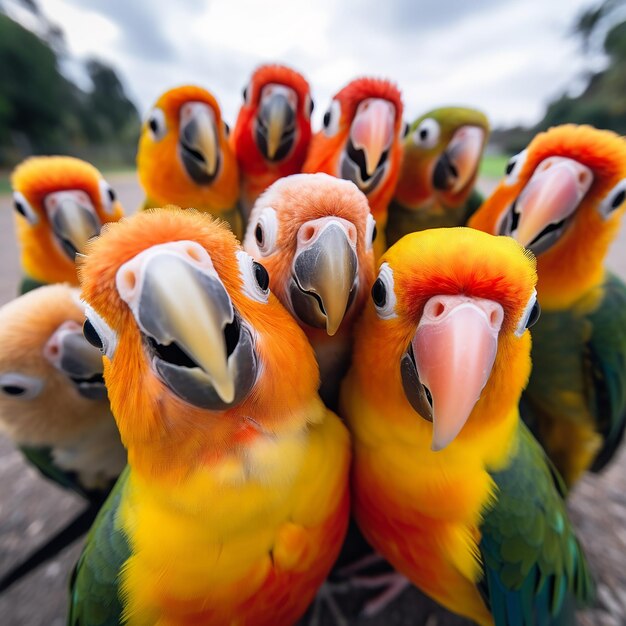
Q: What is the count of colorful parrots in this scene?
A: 10